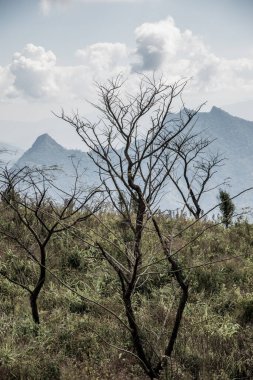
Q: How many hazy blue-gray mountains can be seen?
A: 2